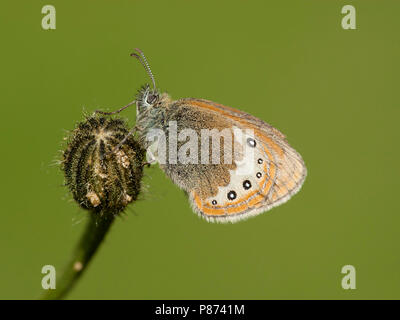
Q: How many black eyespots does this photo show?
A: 6